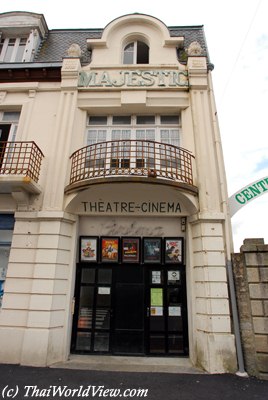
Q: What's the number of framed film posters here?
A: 5